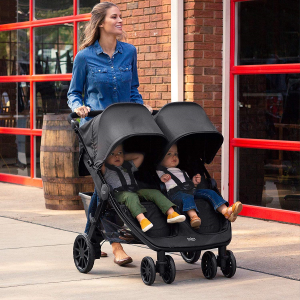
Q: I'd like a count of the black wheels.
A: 6